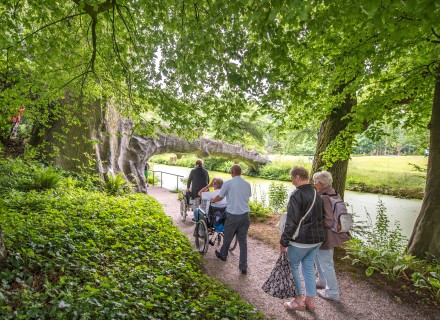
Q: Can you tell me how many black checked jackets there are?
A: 1